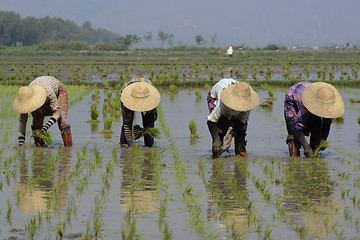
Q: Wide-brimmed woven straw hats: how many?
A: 4